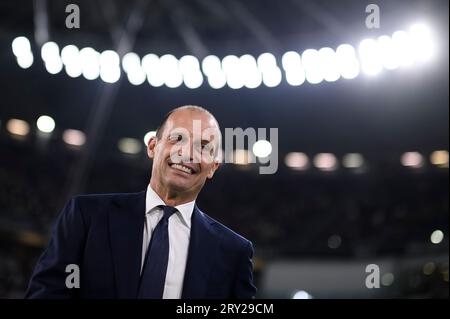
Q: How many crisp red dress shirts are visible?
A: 0